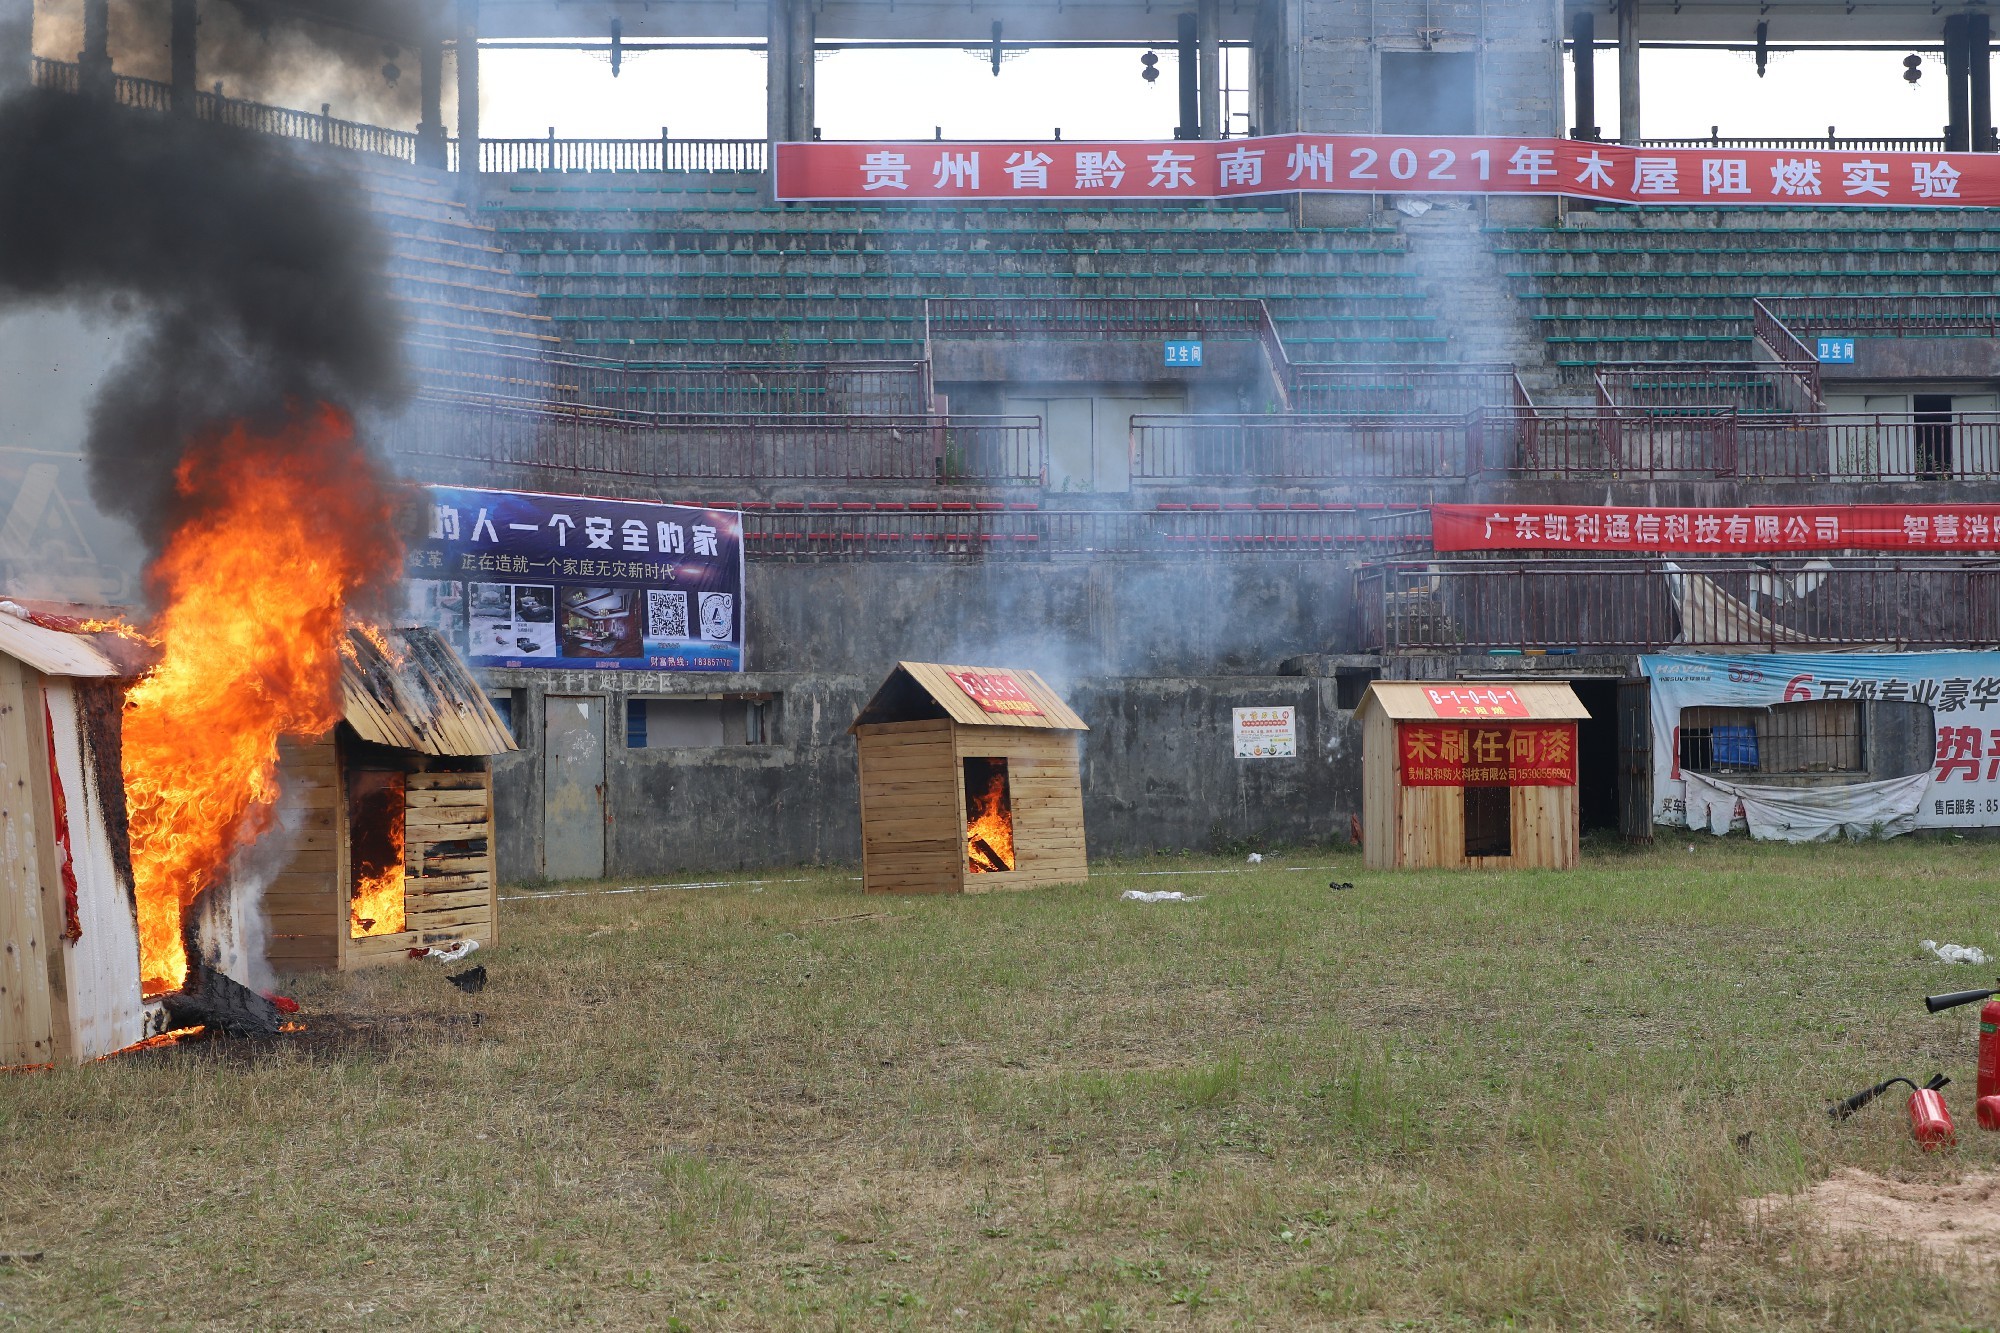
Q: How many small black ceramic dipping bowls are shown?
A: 0